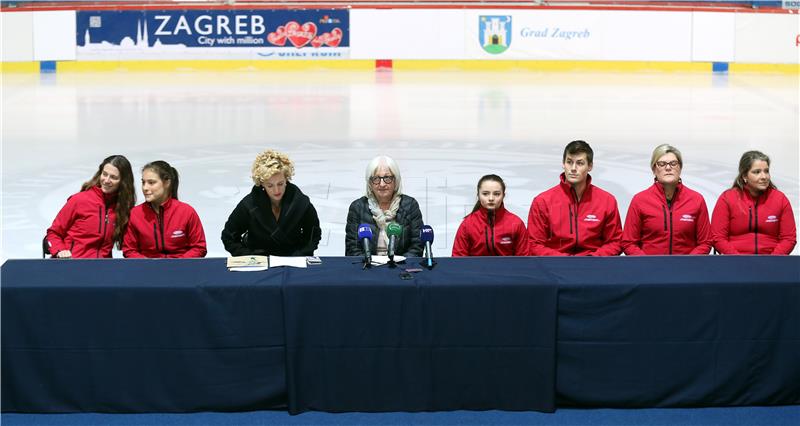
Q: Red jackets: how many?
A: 6